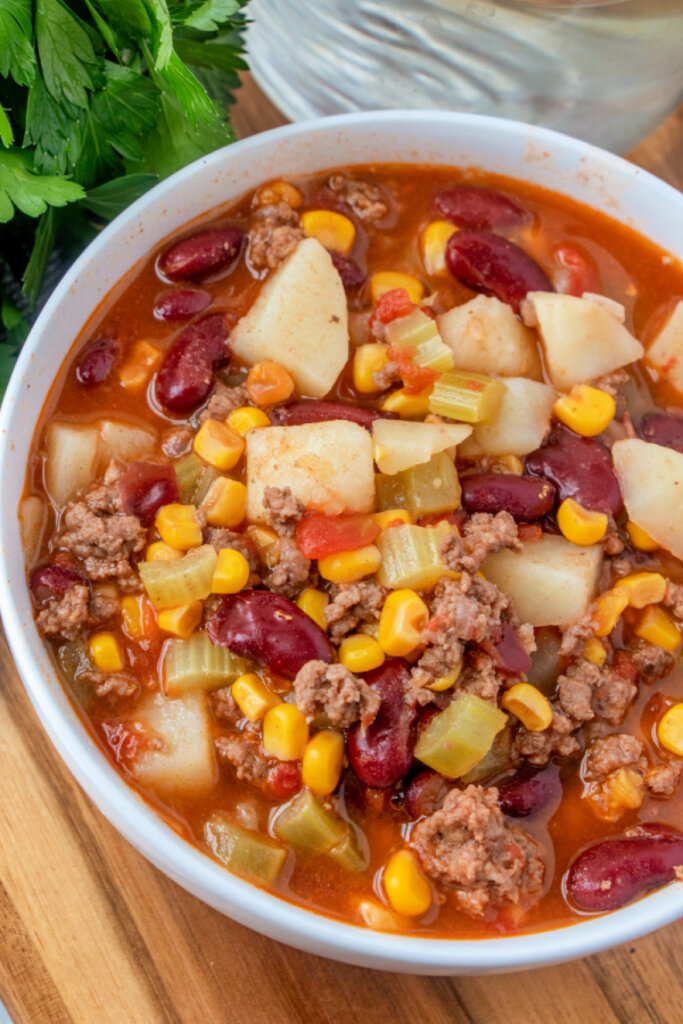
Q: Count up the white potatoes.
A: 12